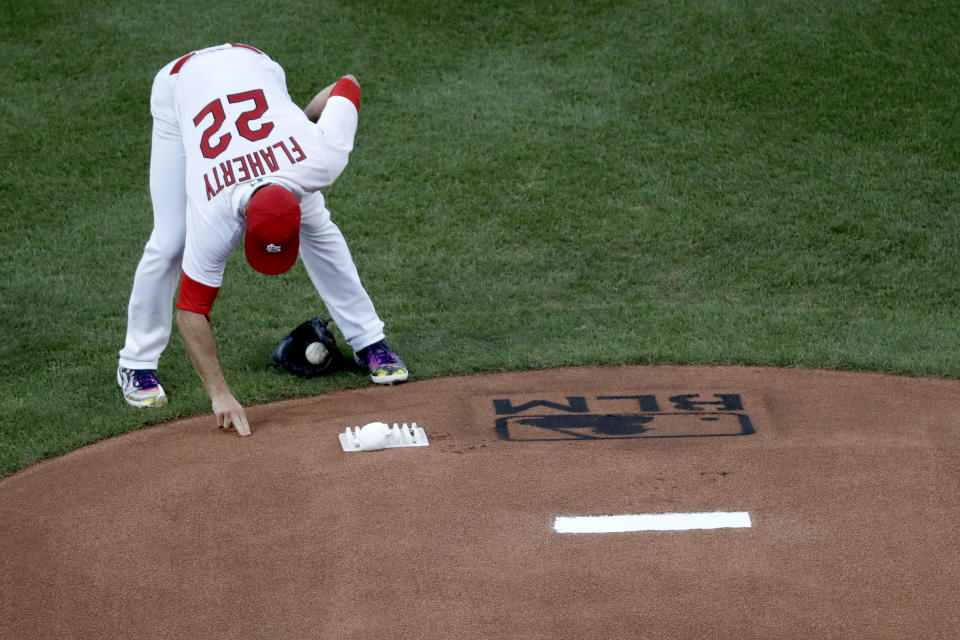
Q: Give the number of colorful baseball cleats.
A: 2